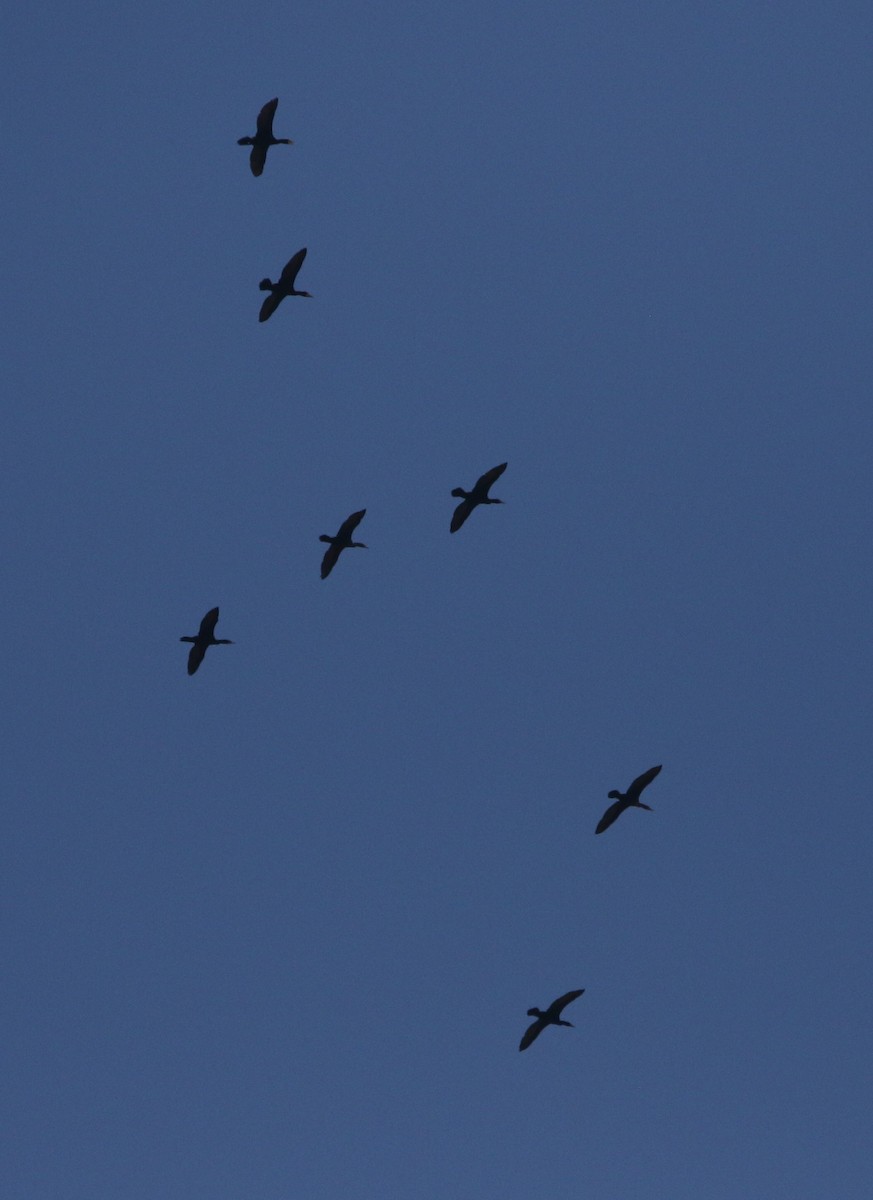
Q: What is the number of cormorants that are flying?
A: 7